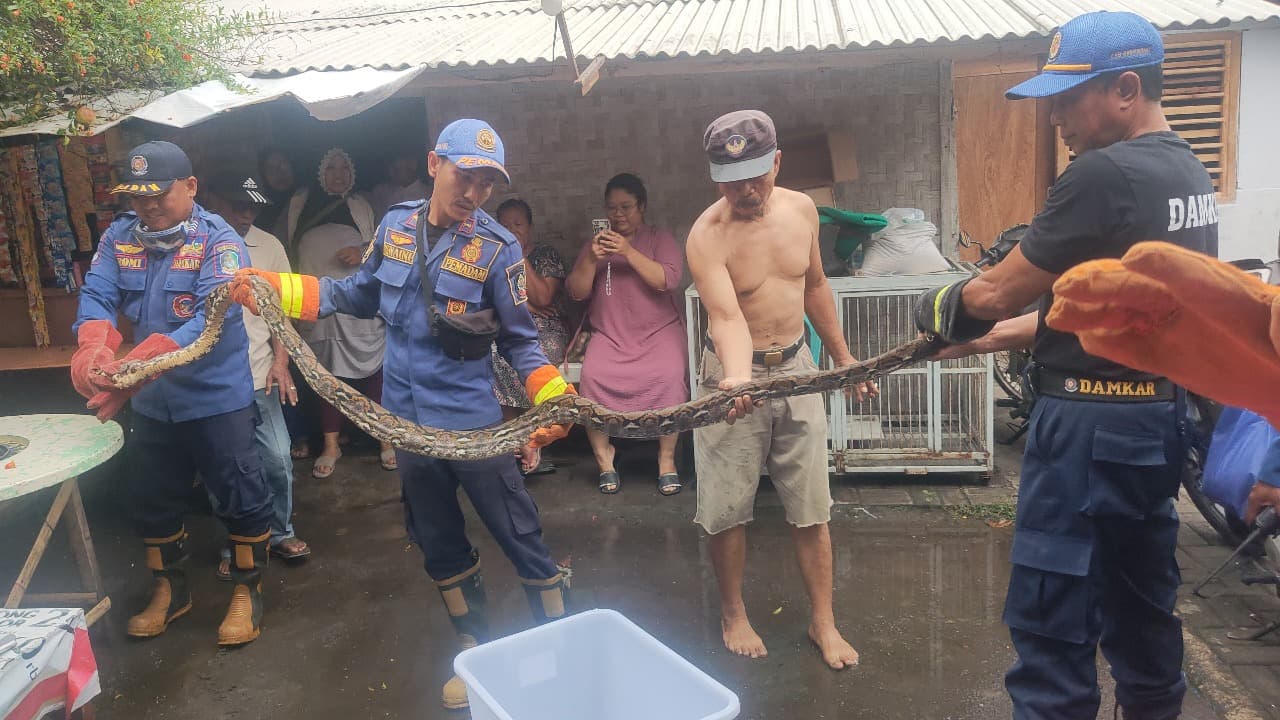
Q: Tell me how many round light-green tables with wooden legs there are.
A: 1